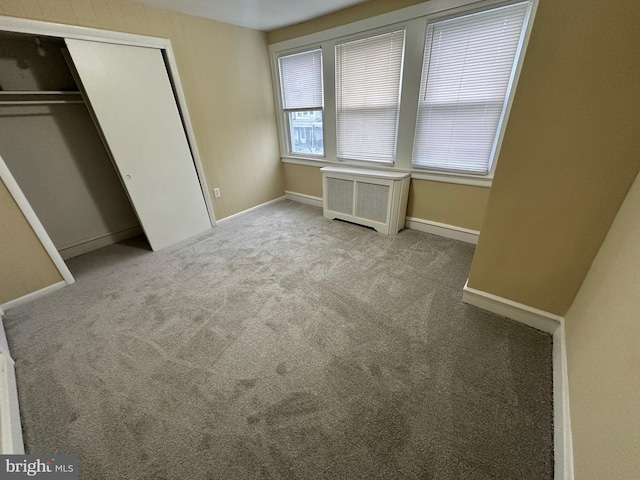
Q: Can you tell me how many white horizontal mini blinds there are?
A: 3